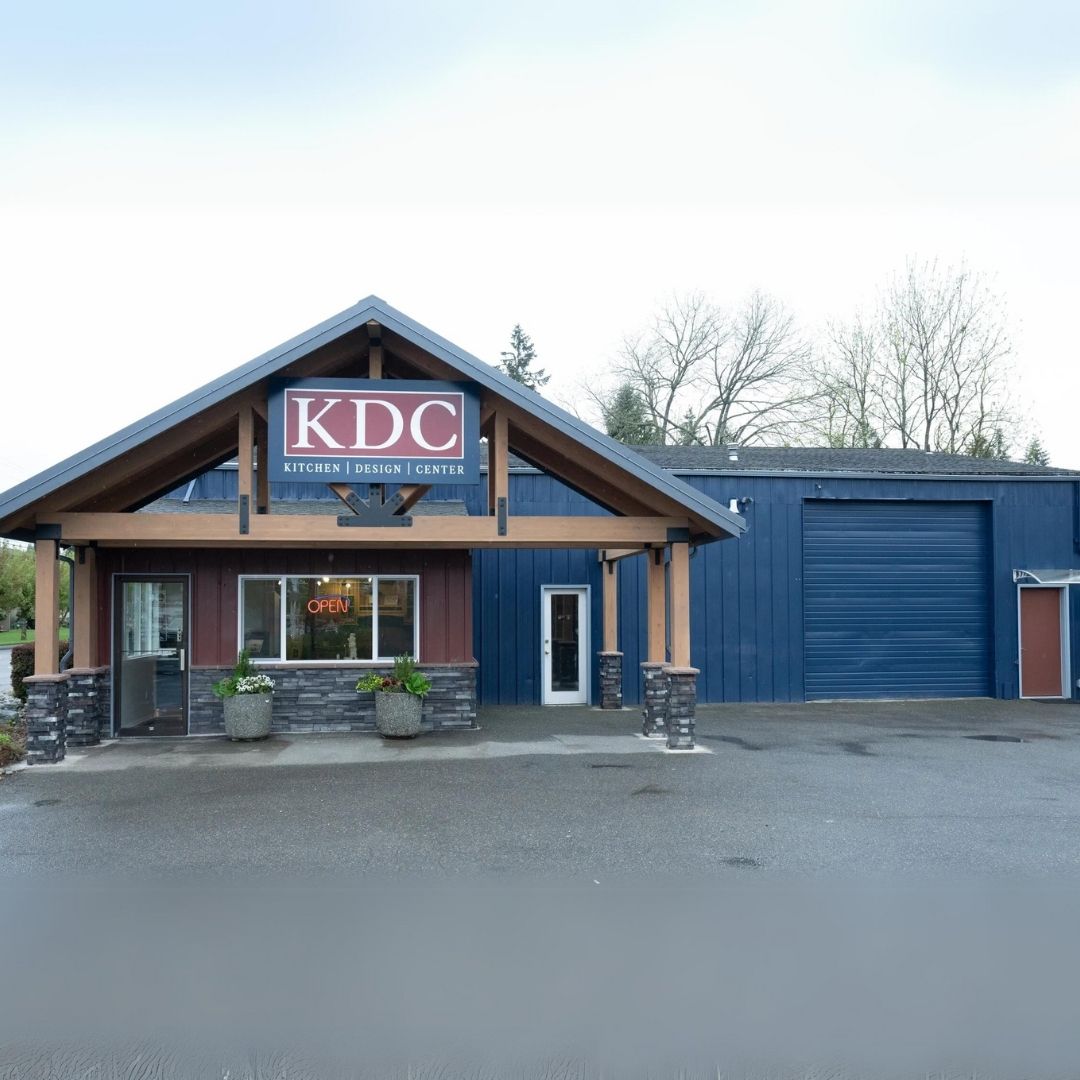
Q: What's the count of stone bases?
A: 5